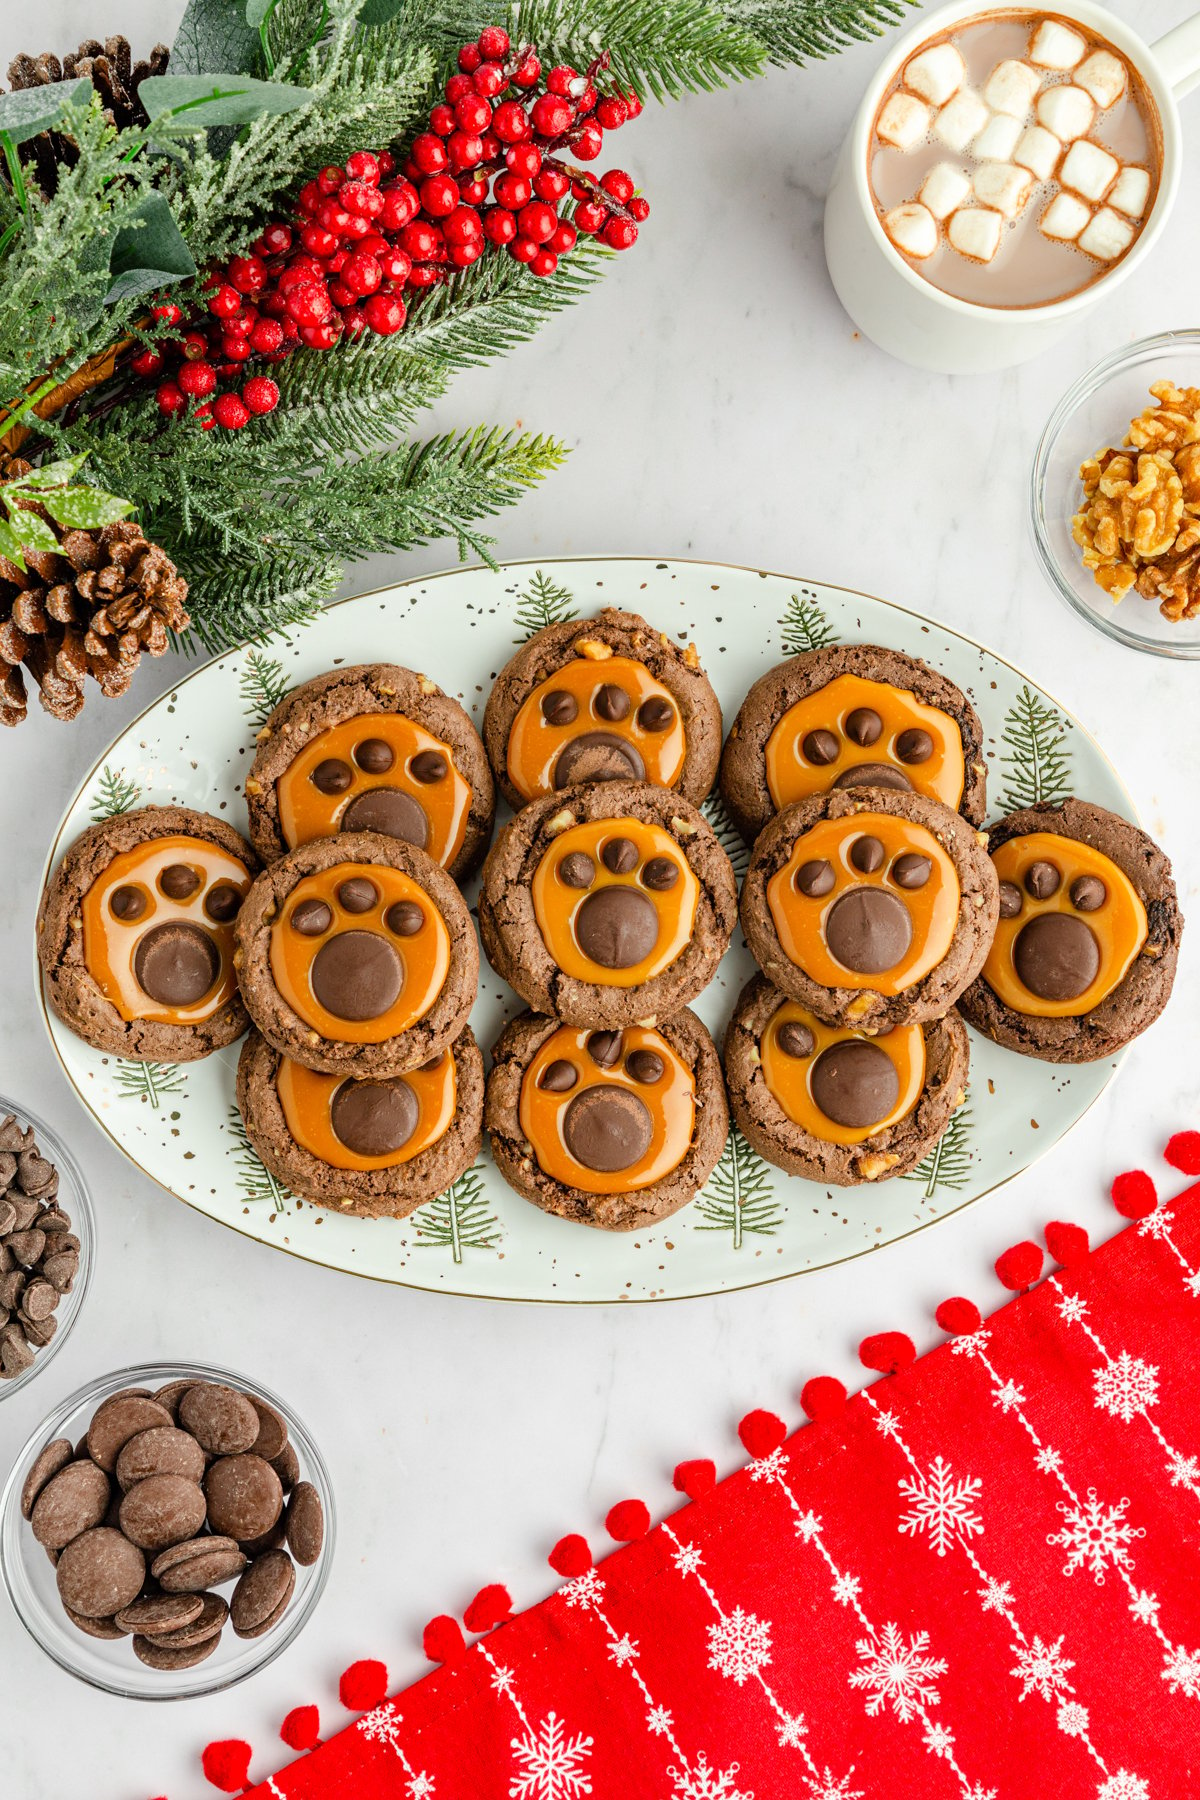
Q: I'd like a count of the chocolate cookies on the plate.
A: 11